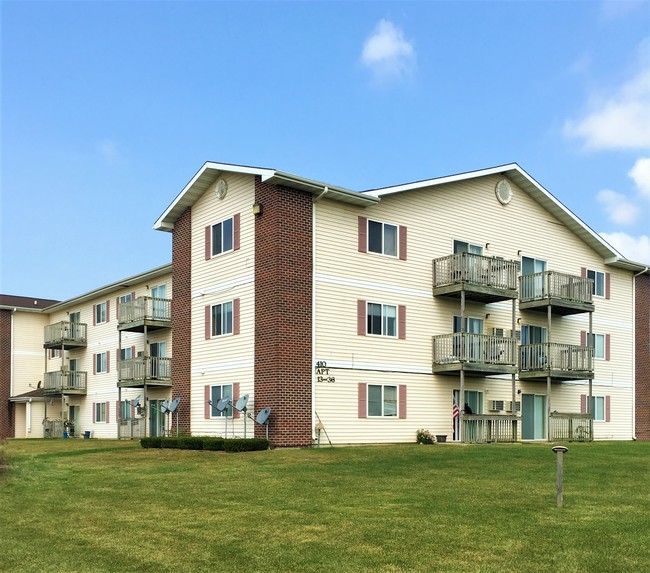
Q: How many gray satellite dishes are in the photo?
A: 6